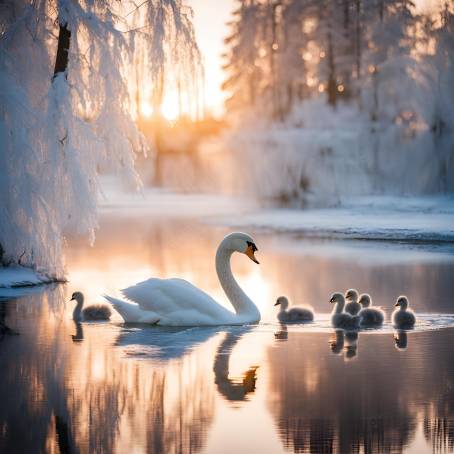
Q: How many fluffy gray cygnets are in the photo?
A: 6